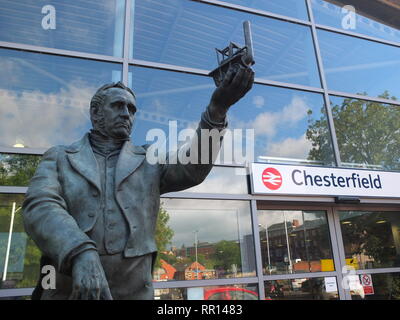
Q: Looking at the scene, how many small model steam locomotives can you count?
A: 1